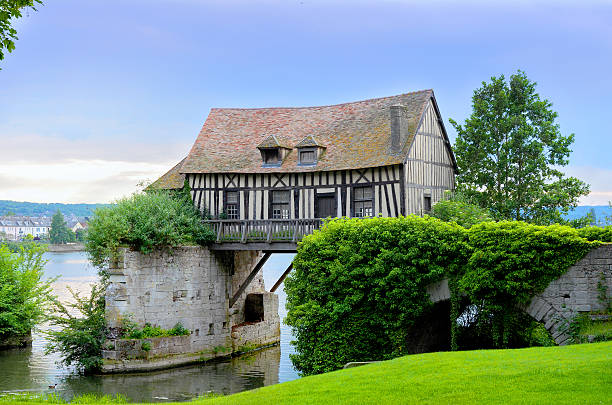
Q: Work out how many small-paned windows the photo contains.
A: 3